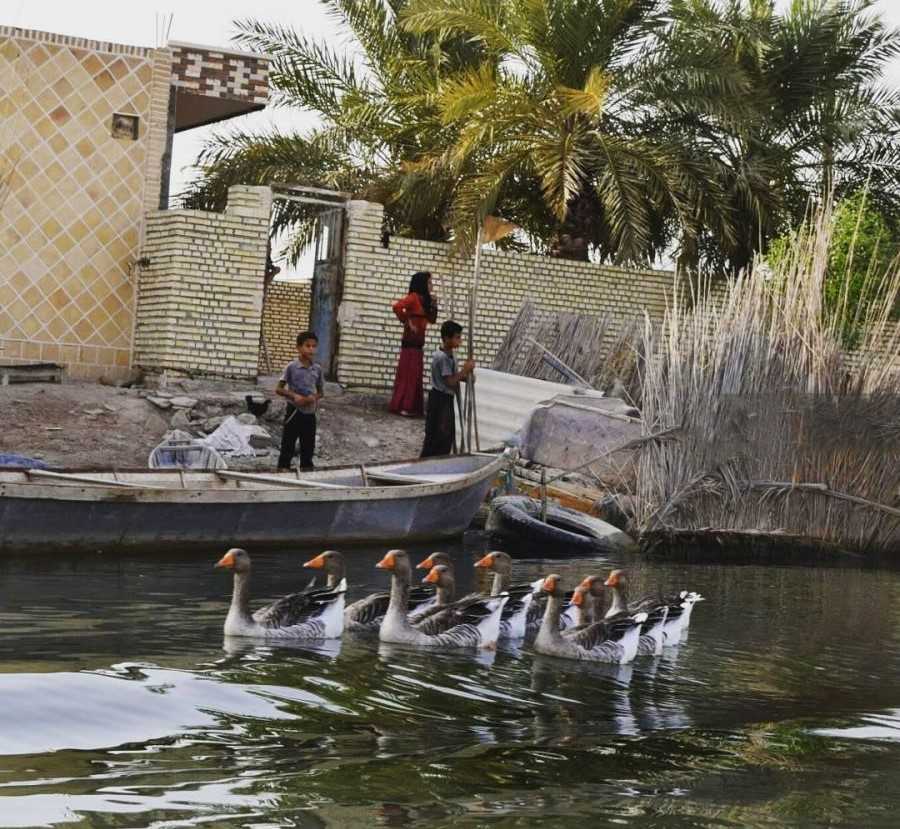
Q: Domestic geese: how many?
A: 10